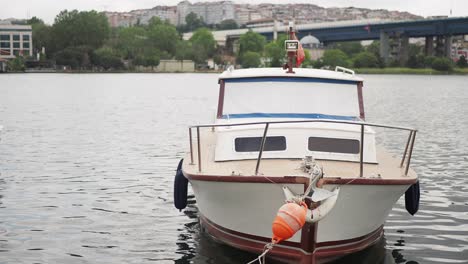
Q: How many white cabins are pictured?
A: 1